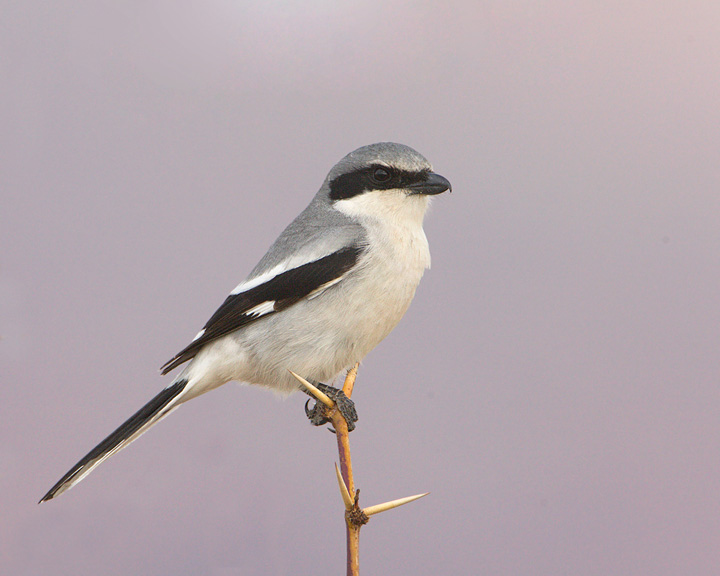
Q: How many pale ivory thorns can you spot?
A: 3